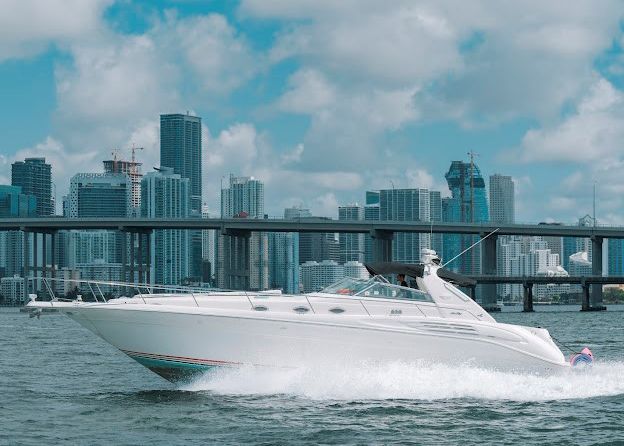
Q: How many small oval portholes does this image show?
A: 3